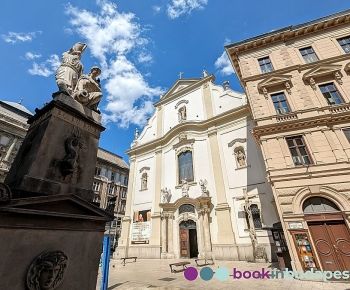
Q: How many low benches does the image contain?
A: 3